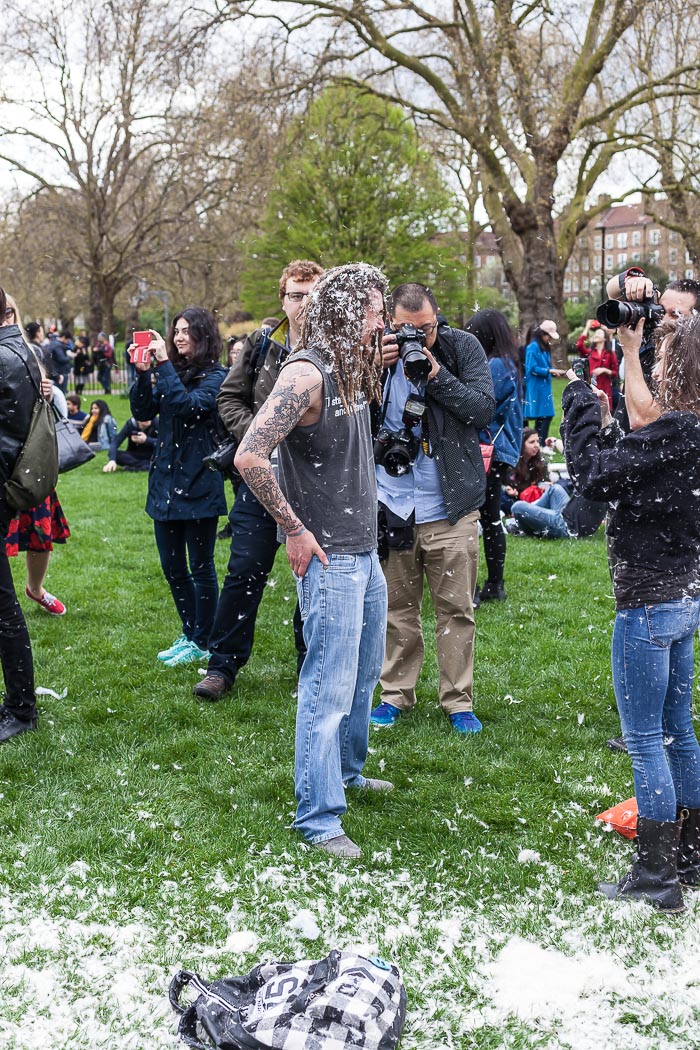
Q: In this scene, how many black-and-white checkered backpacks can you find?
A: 1